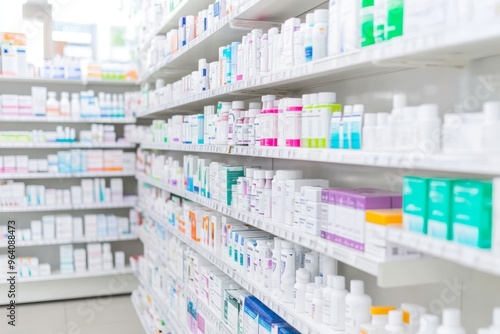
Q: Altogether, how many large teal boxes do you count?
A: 3